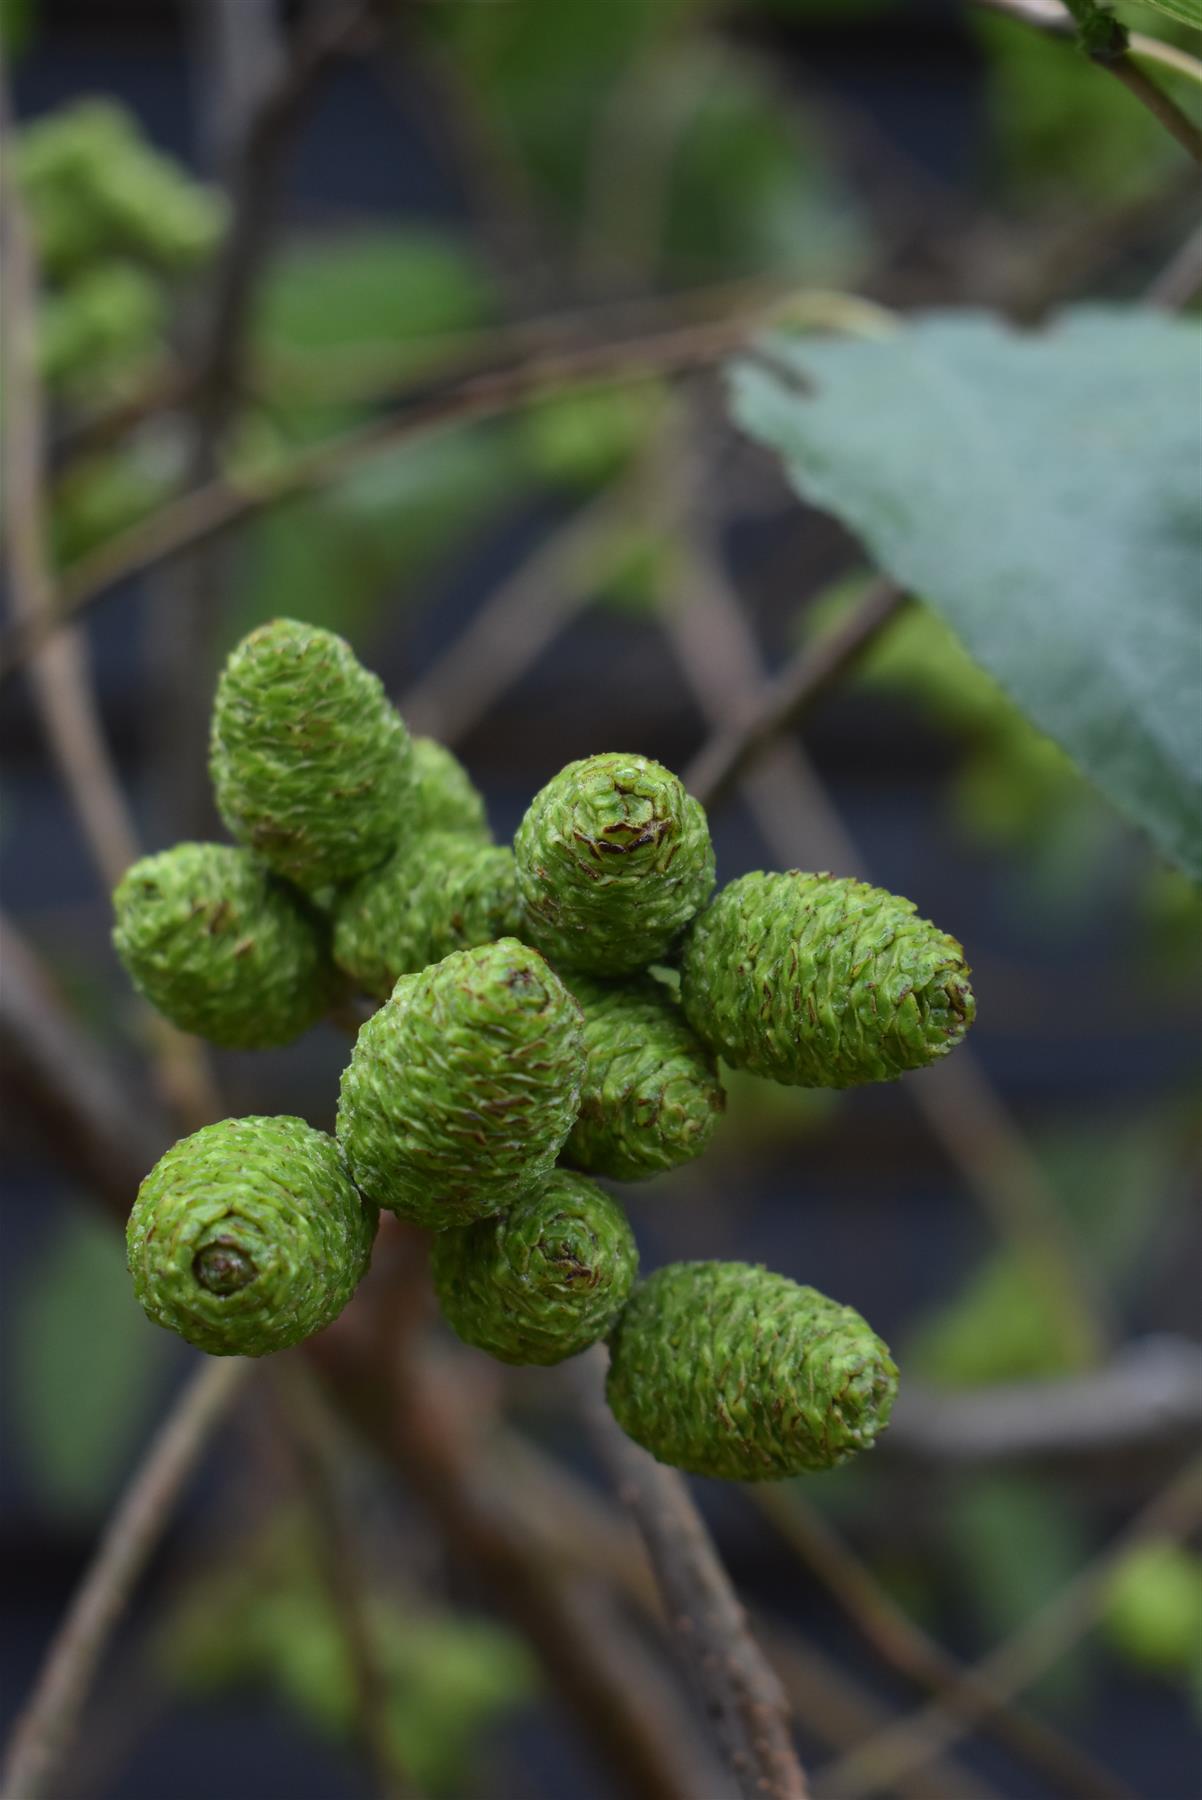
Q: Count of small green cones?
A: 11